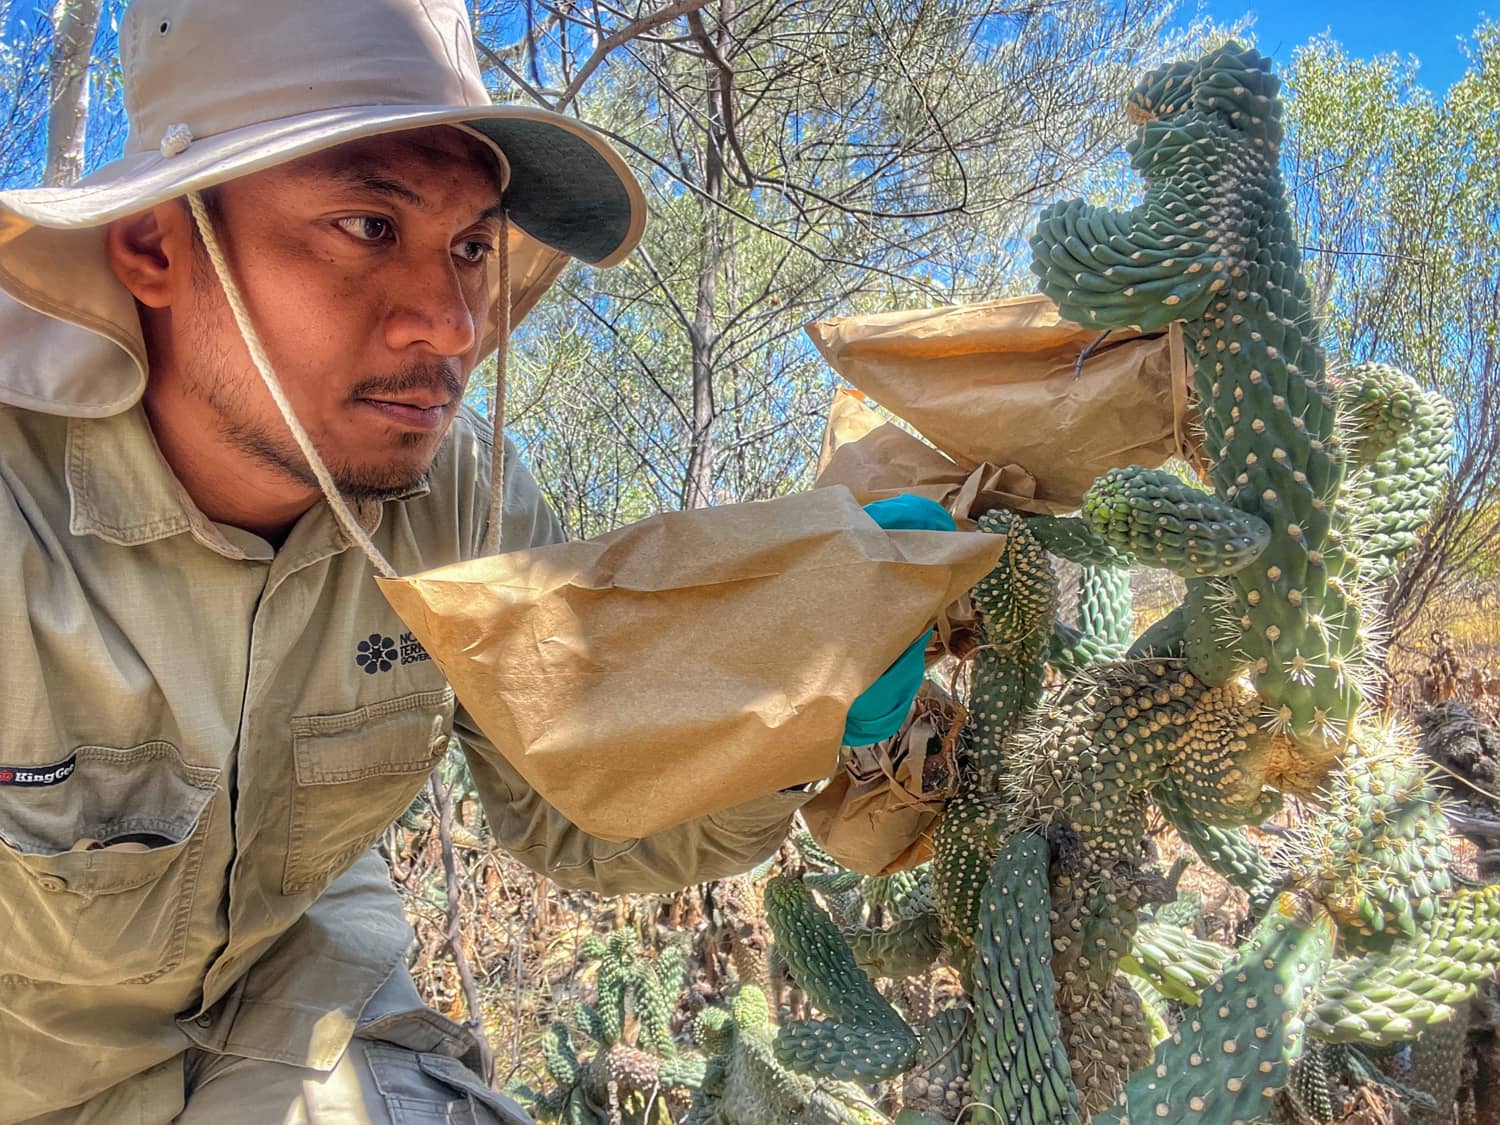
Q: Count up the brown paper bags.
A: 4